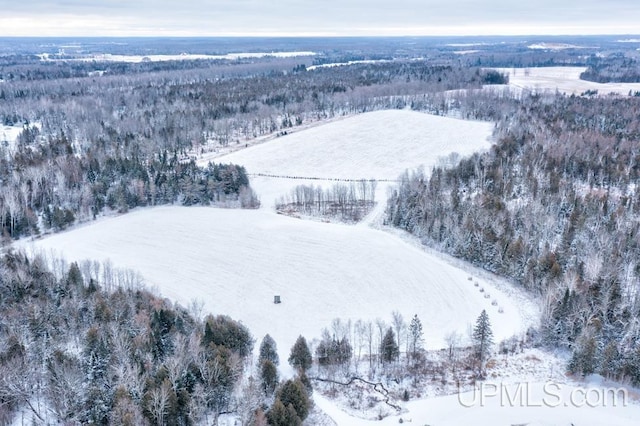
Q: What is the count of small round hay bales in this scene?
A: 6